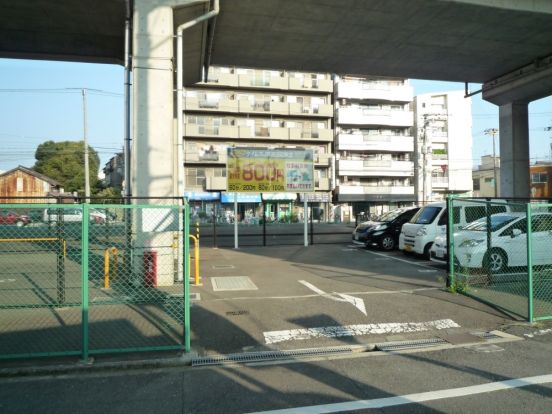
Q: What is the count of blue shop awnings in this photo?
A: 2